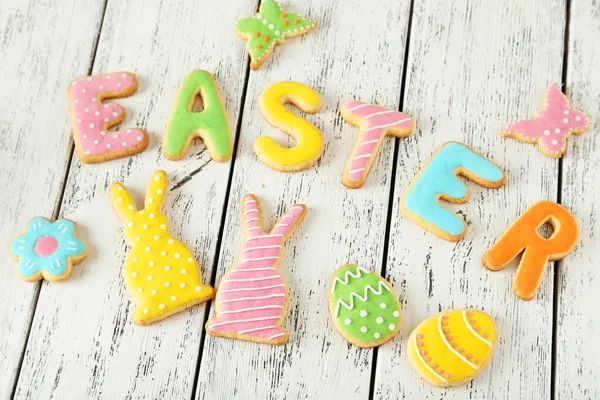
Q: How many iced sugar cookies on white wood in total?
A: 13